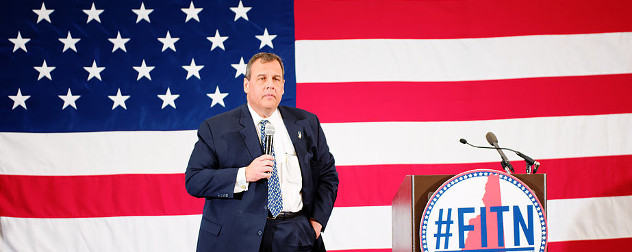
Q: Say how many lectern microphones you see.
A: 2